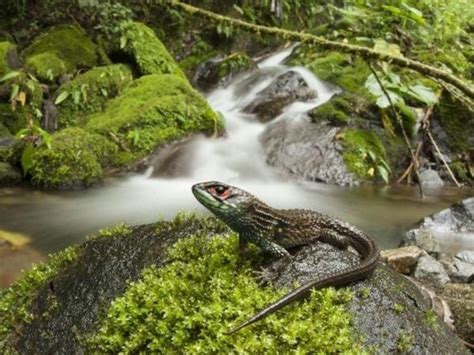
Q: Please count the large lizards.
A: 1